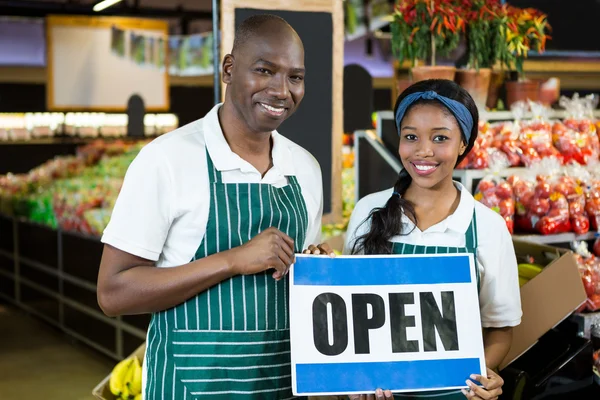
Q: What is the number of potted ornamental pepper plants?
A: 3